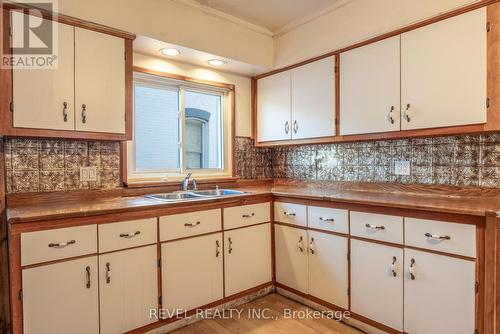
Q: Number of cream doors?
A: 14